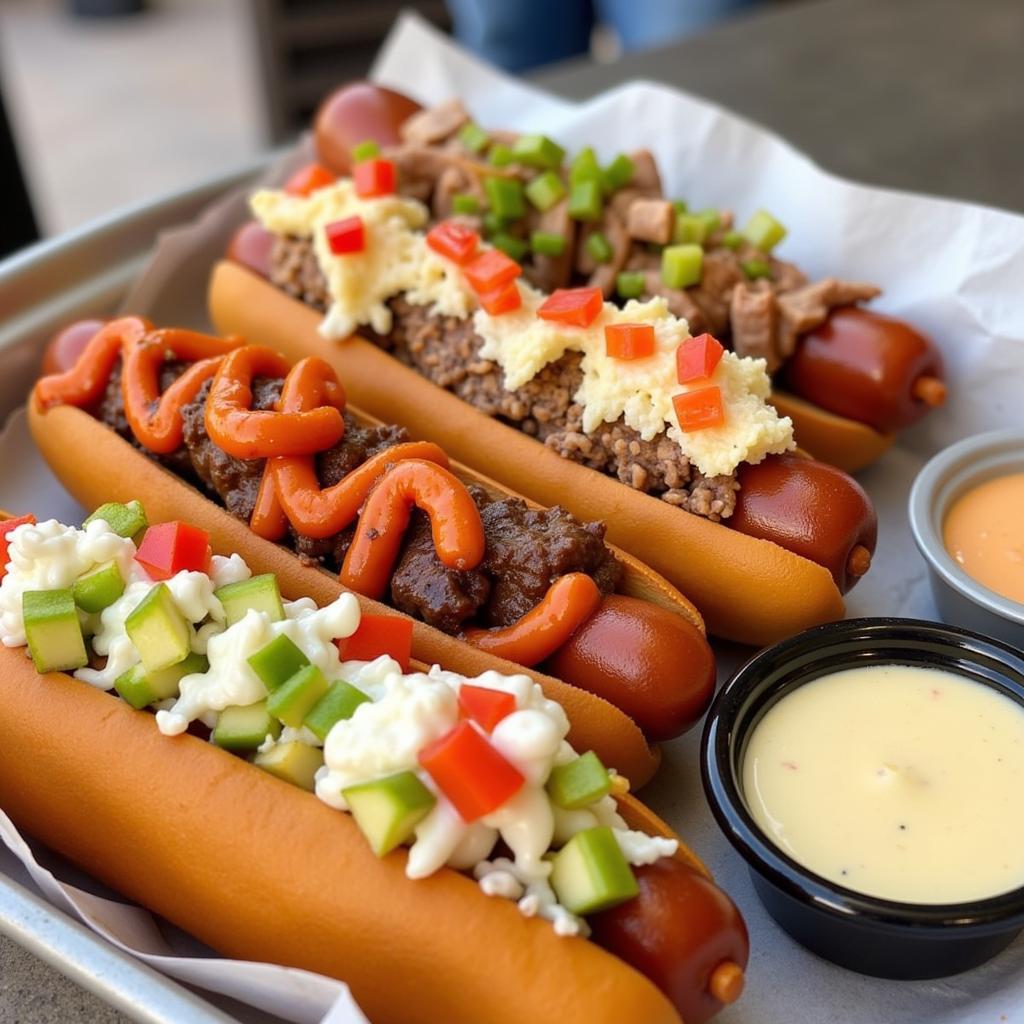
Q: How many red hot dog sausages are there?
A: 4